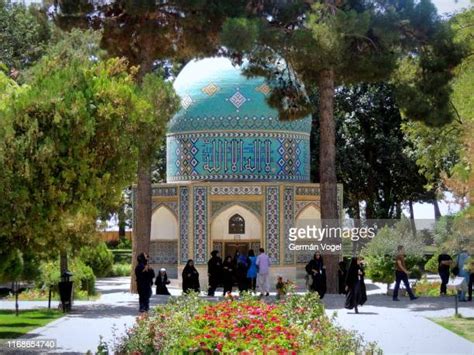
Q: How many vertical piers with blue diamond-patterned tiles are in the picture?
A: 4